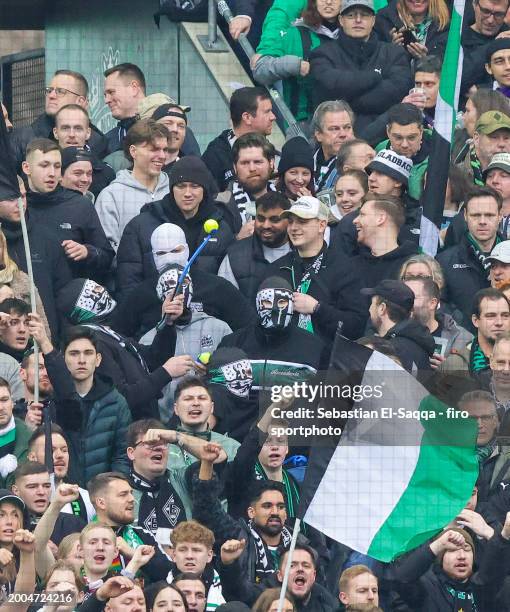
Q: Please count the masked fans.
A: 5